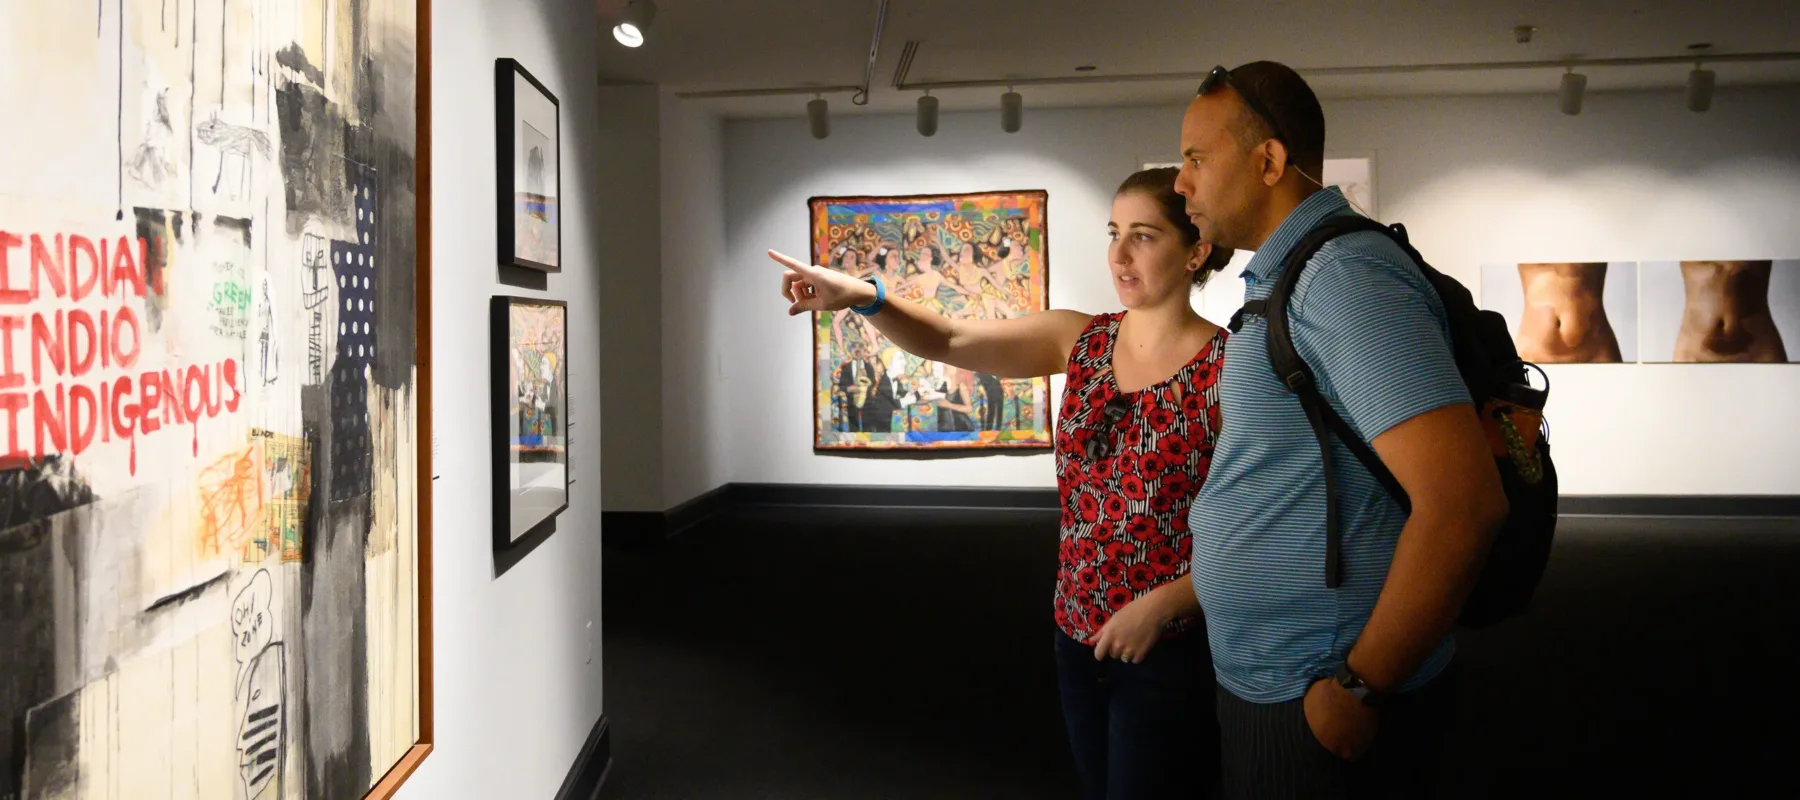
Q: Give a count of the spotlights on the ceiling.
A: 6